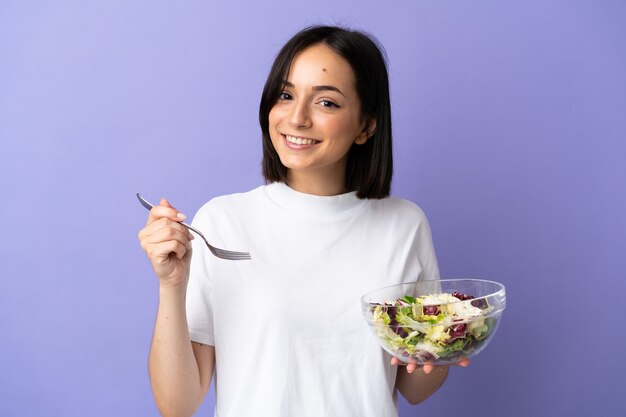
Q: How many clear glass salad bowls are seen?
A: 1